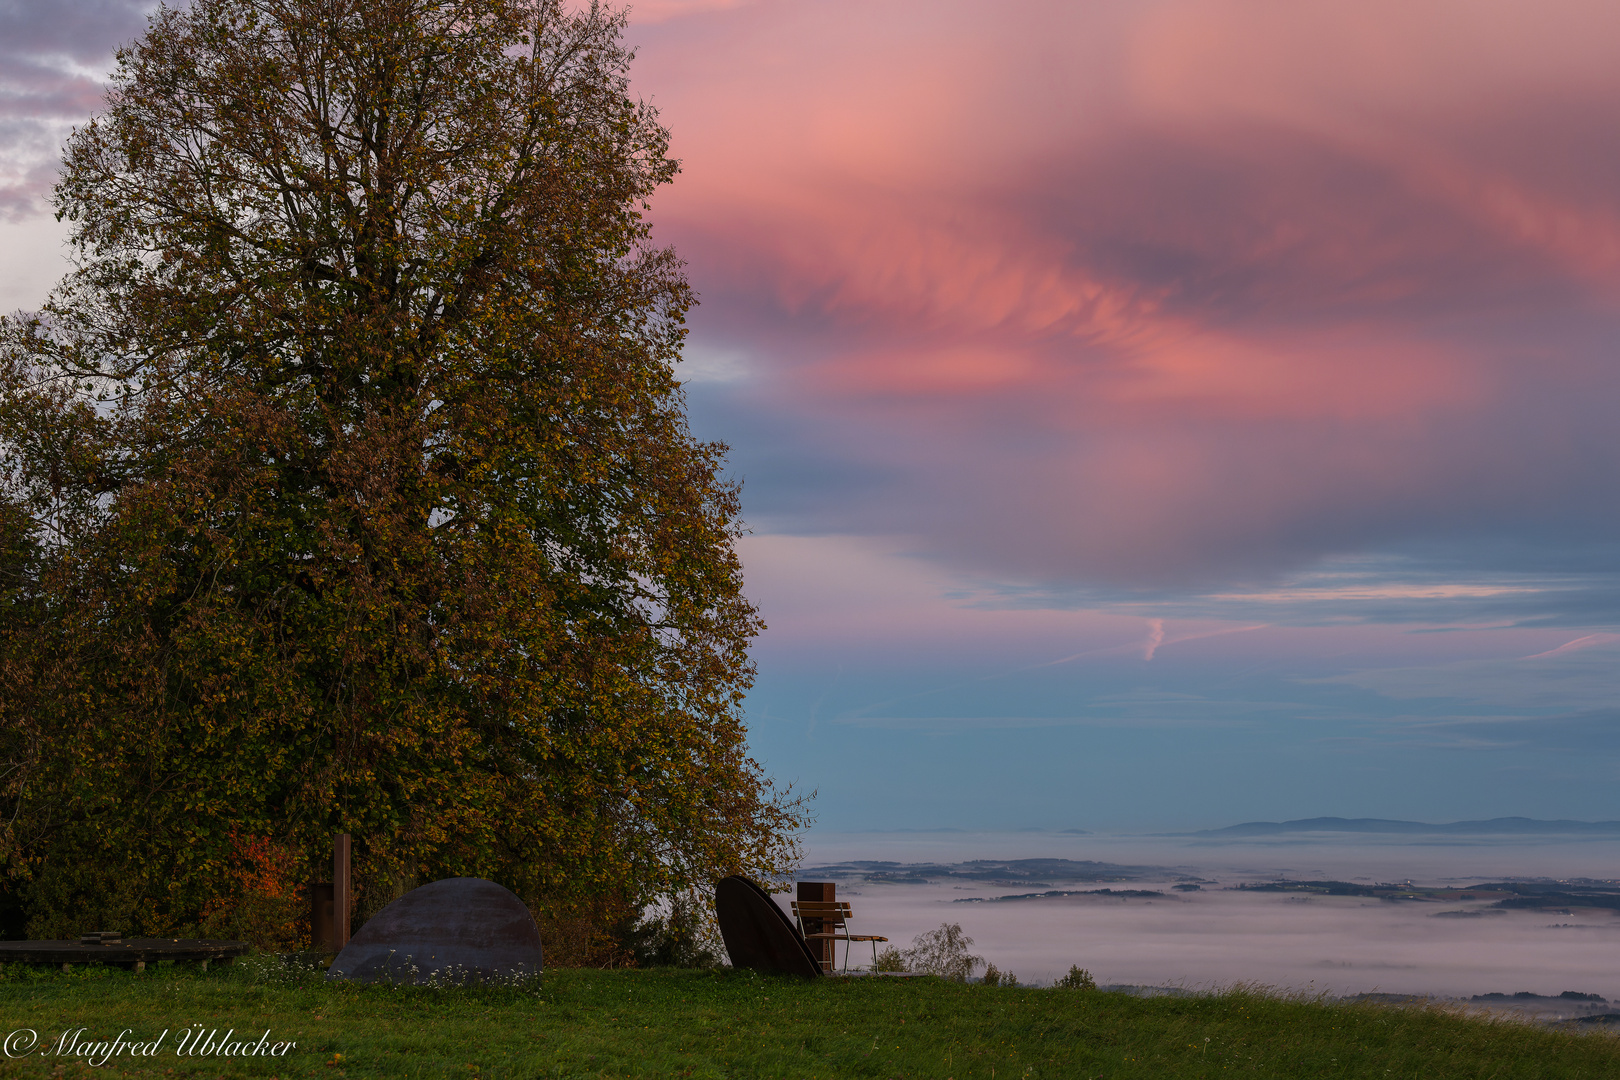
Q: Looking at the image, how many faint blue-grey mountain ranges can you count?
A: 1